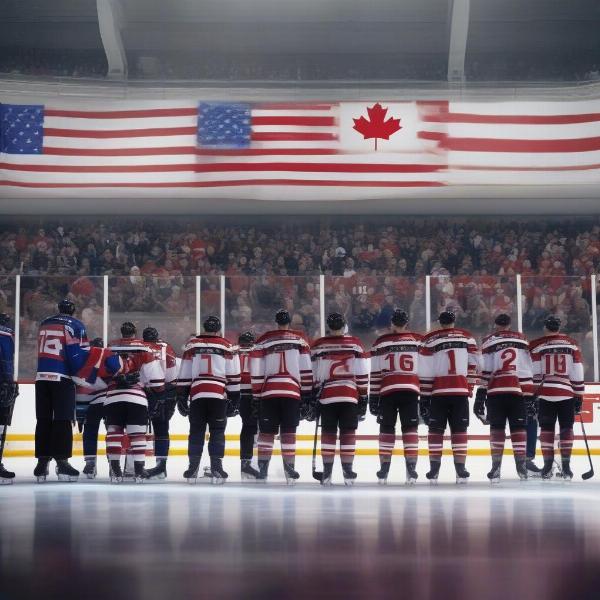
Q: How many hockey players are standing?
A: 13